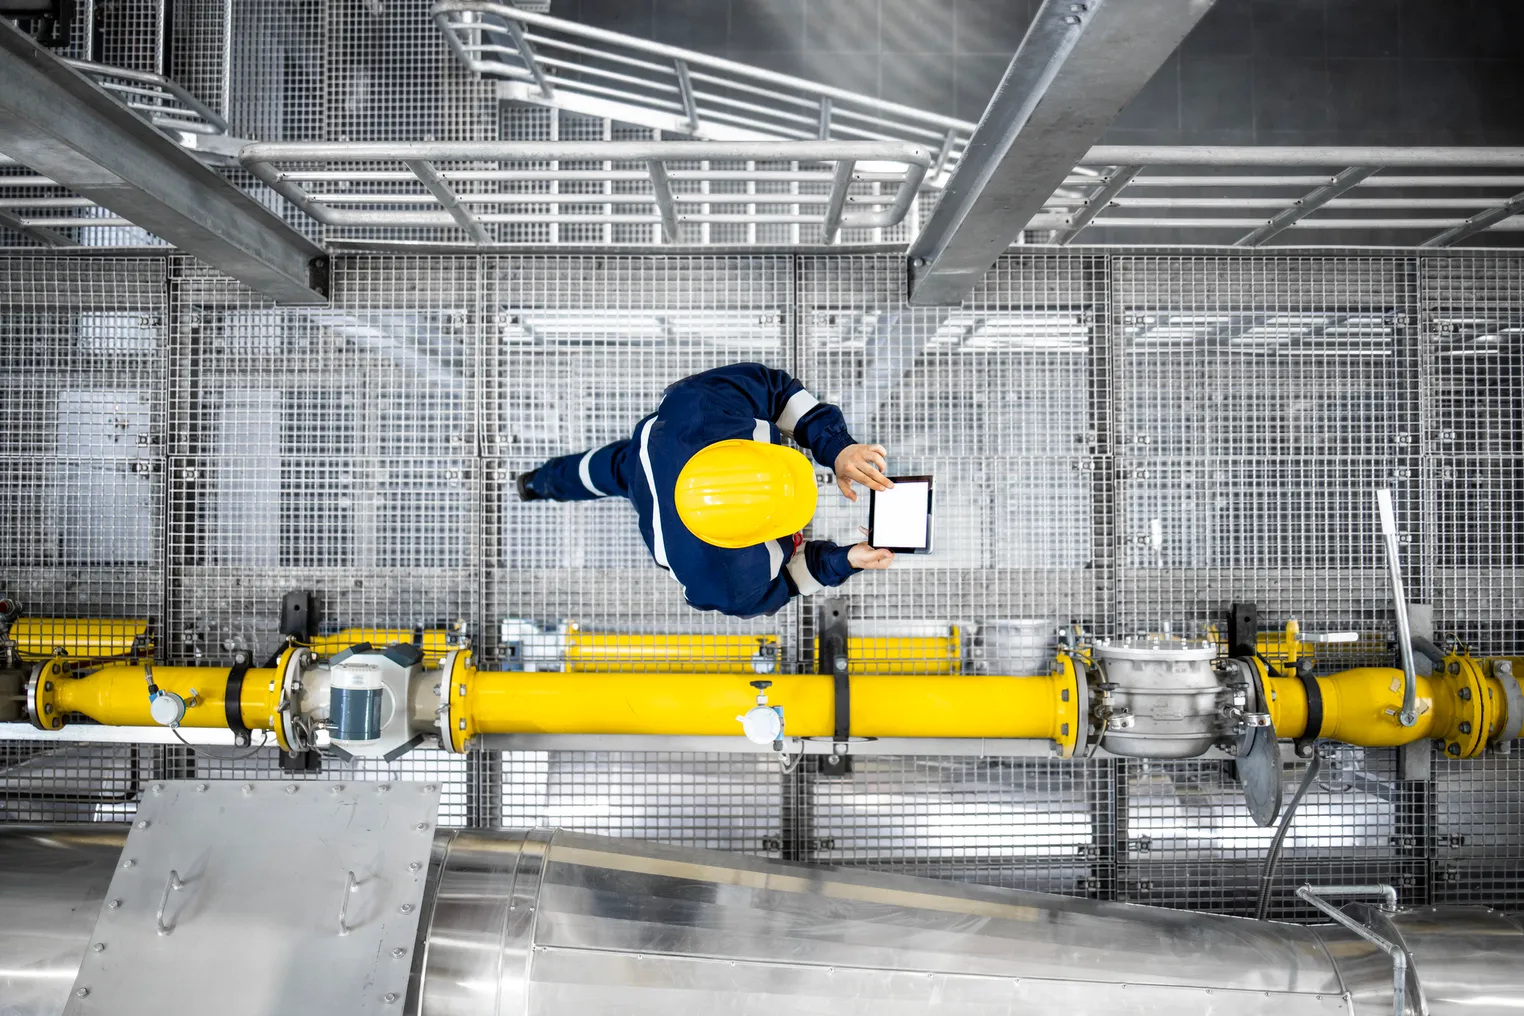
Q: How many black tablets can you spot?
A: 1